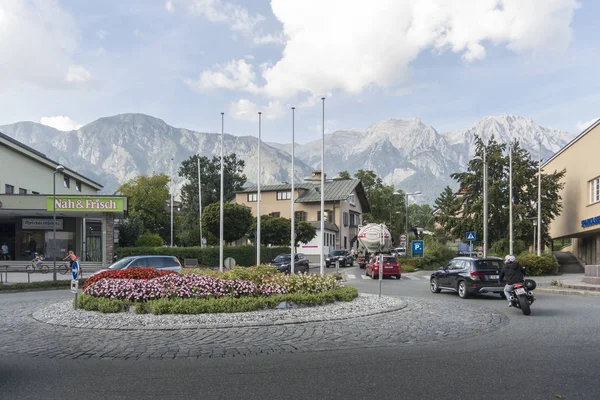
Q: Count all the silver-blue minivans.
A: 1